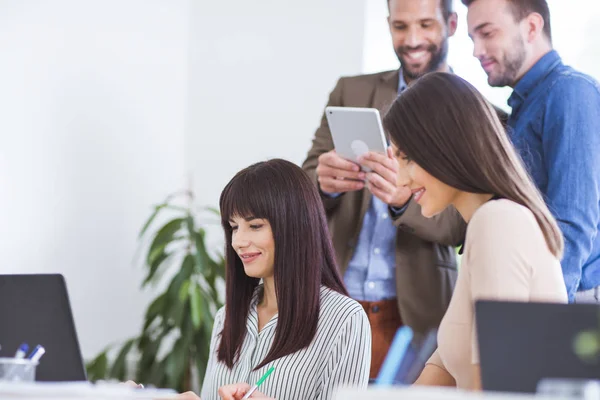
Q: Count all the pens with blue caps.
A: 2